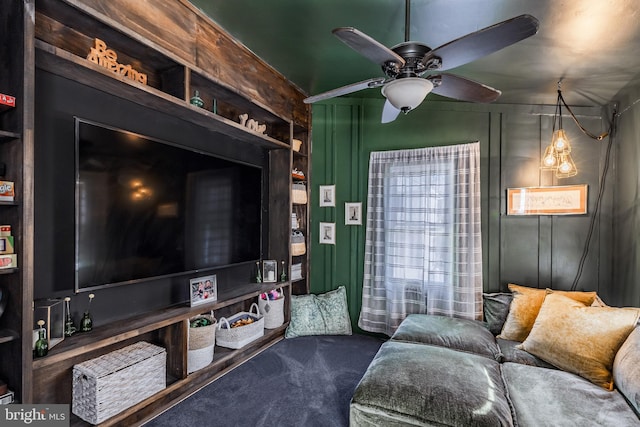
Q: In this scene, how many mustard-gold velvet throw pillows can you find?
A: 2